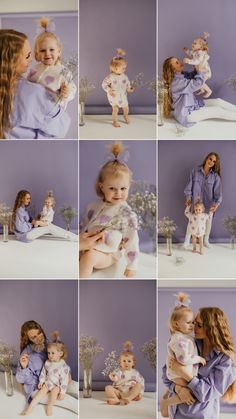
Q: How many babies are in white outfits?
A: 9